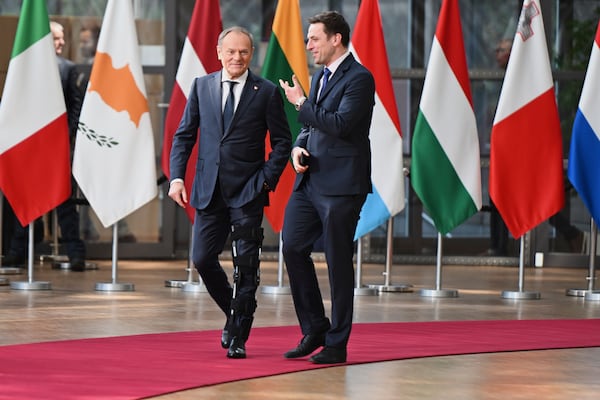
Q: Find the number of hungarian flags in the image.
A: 1